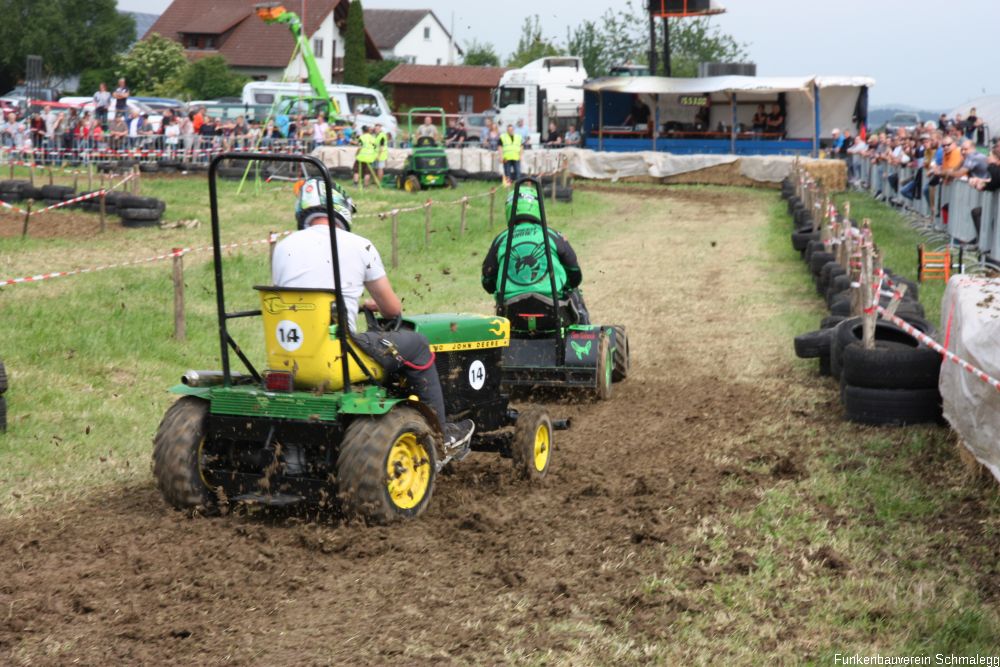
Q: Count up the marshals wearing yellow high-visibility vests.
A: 3